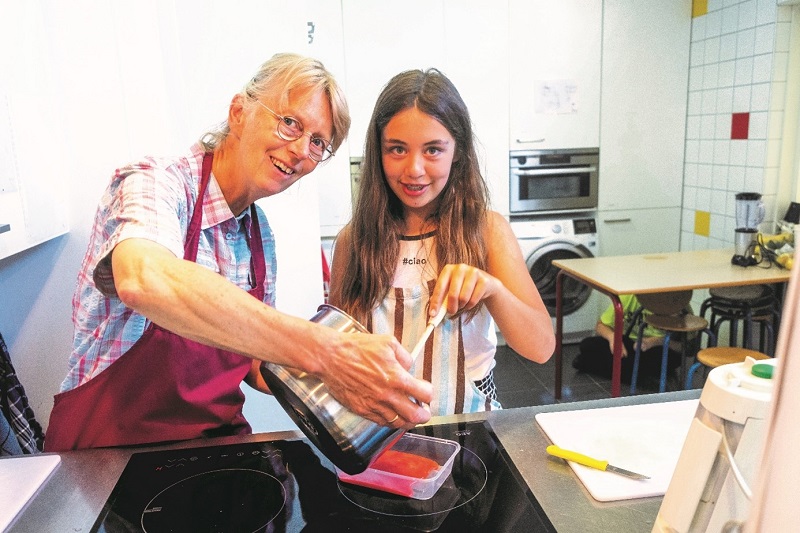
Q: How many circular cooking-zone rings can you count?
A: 2